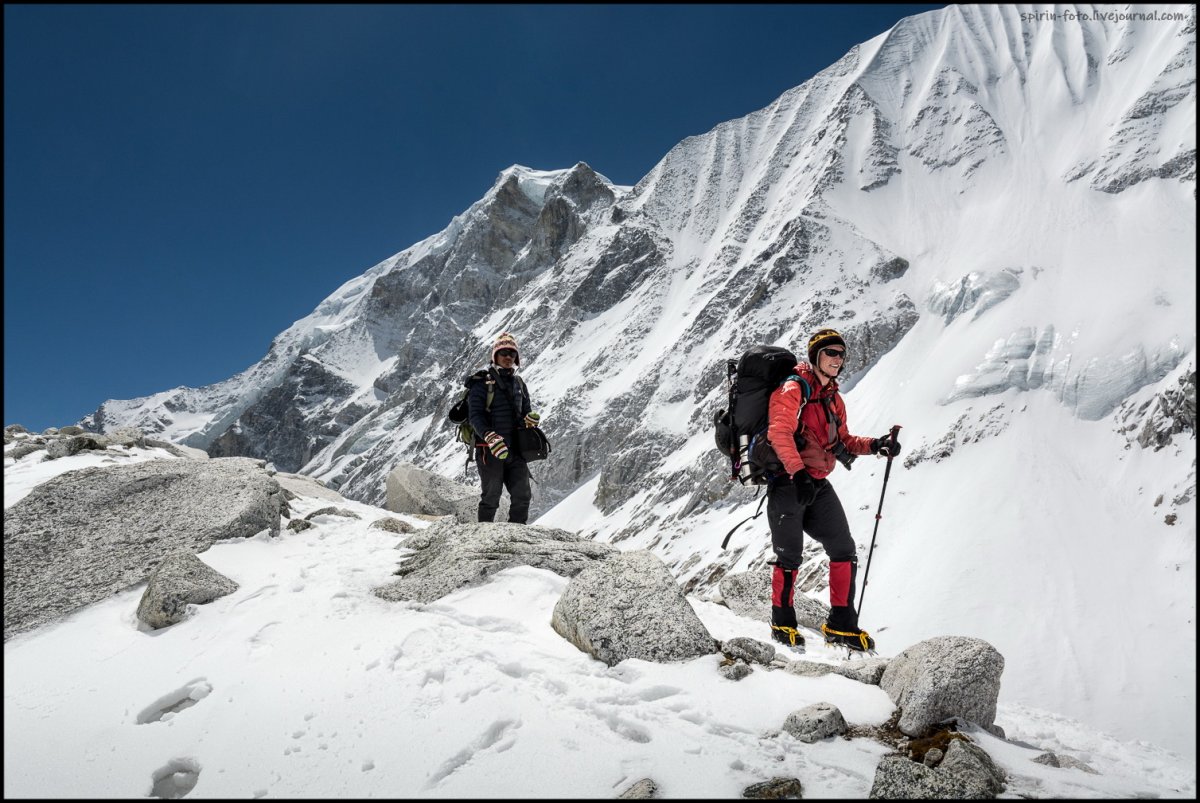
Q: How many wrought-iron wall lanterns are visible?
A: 0